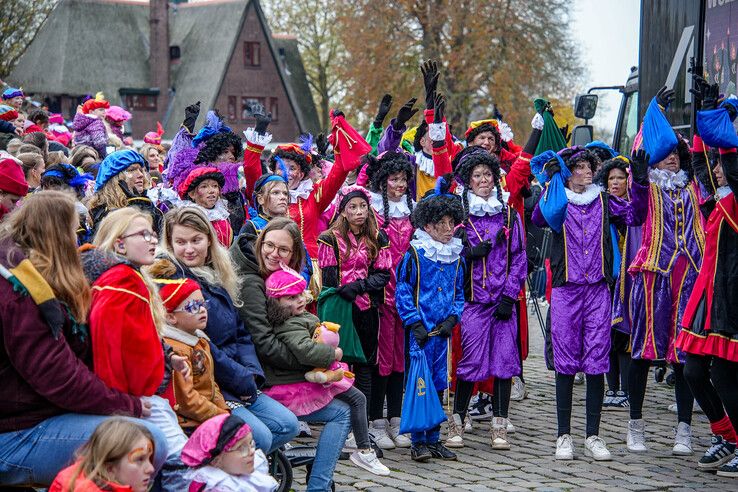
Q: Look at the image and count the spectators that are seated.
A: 8